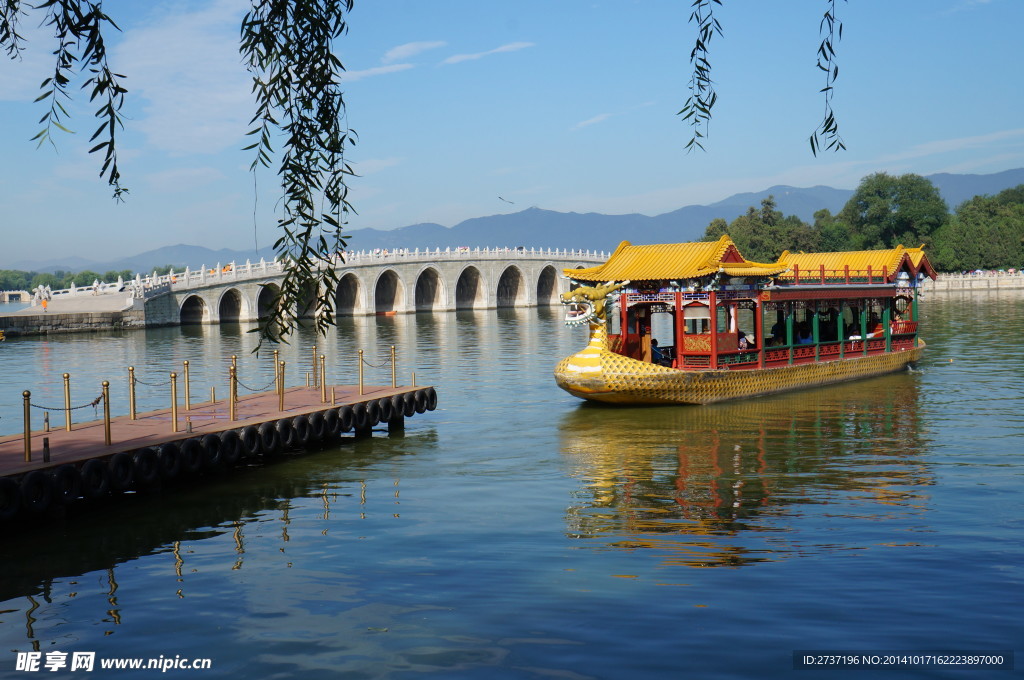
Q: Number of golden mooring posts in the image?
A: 14